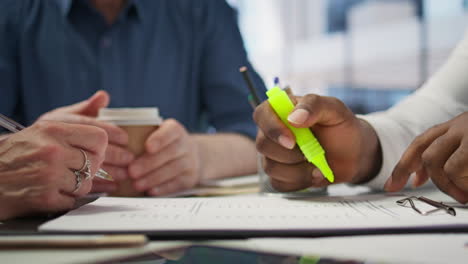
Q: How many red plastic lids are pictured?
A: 0